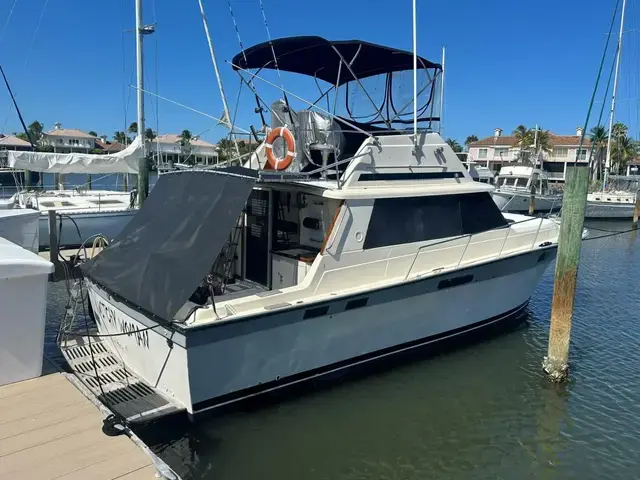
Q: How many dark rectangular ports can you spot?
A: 3